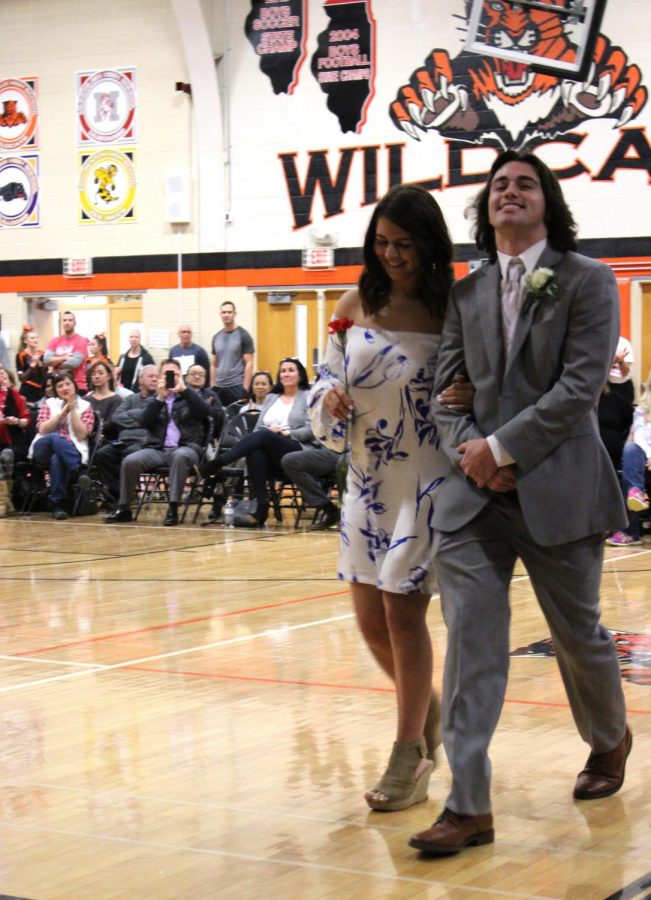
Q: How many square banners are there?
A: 4